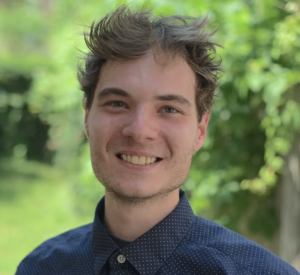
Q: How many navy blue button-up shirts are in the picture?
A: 1